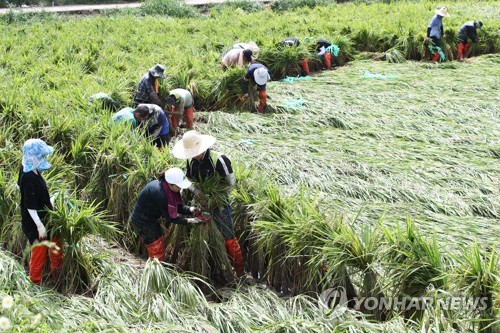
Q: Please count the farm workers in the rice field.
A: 15